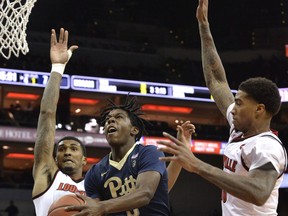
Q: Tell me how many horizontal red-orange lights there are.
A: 5